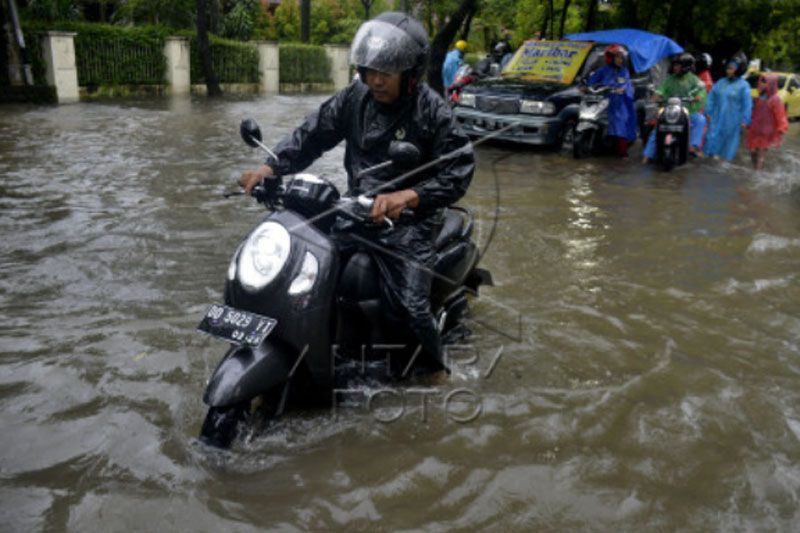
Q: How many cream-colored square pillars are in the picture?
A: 4